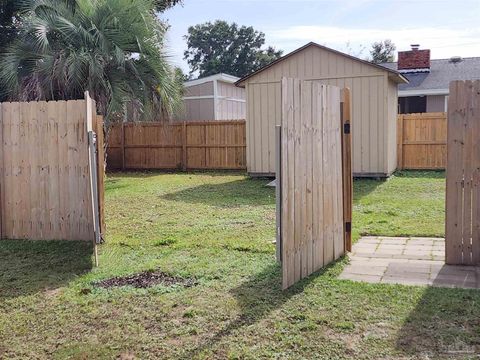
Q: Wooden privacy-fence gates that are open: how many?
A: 2